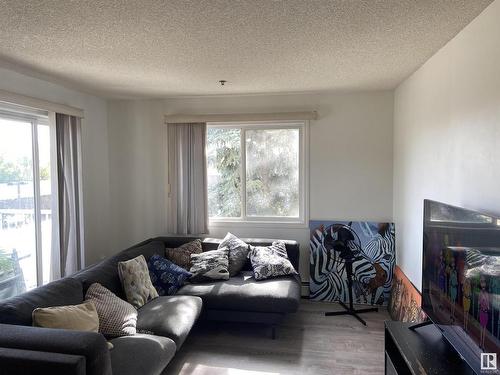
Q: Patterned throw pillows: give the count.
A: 7